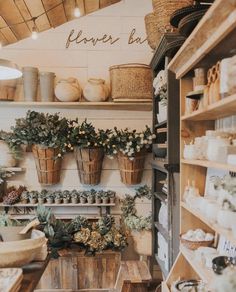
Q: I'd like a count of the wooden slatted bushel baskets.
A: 3